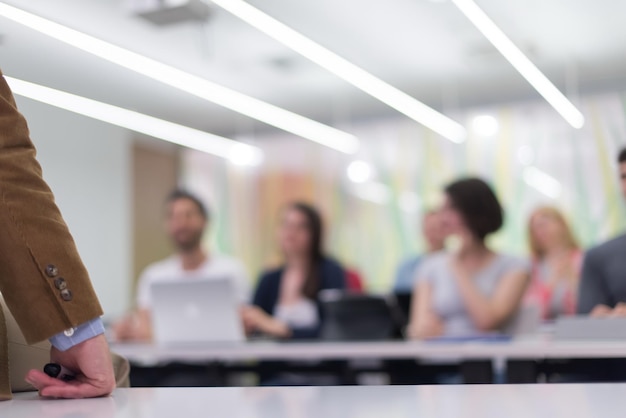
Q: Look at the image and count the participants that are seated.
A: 6